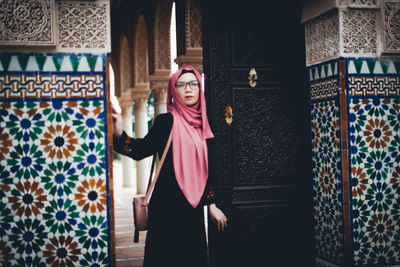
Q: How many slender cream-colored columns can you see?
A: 3